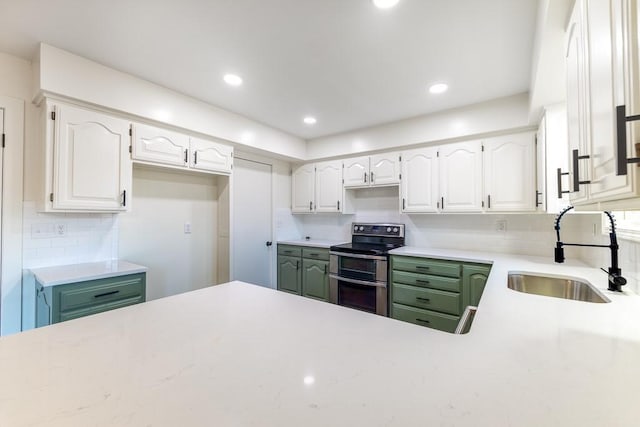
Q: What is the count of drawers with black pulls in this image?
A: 7